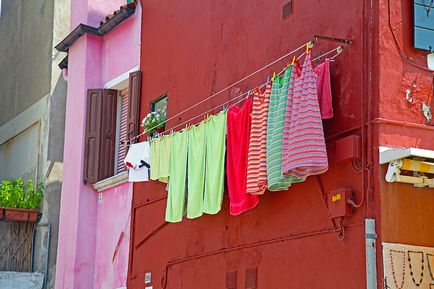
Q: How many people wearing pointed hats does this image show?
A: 0